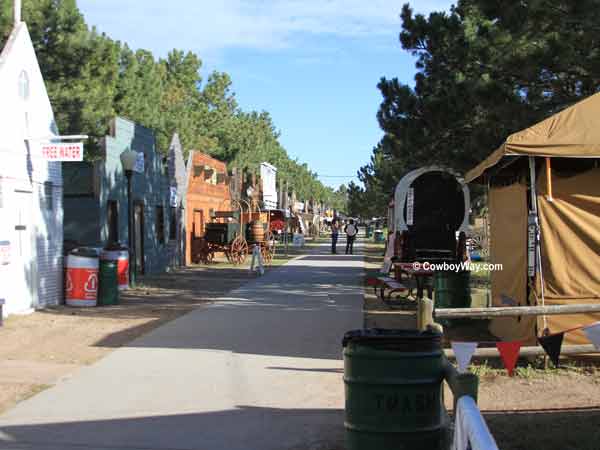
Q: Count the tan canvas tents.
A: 1